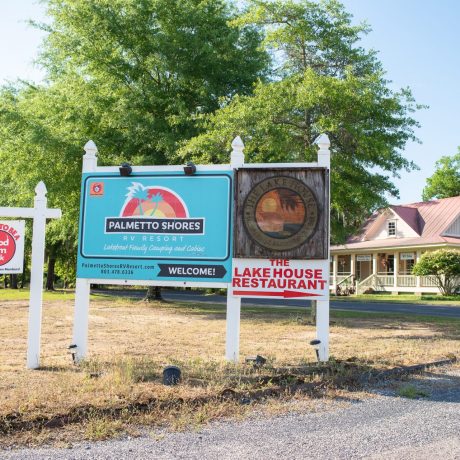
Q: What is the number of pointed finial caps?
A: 4